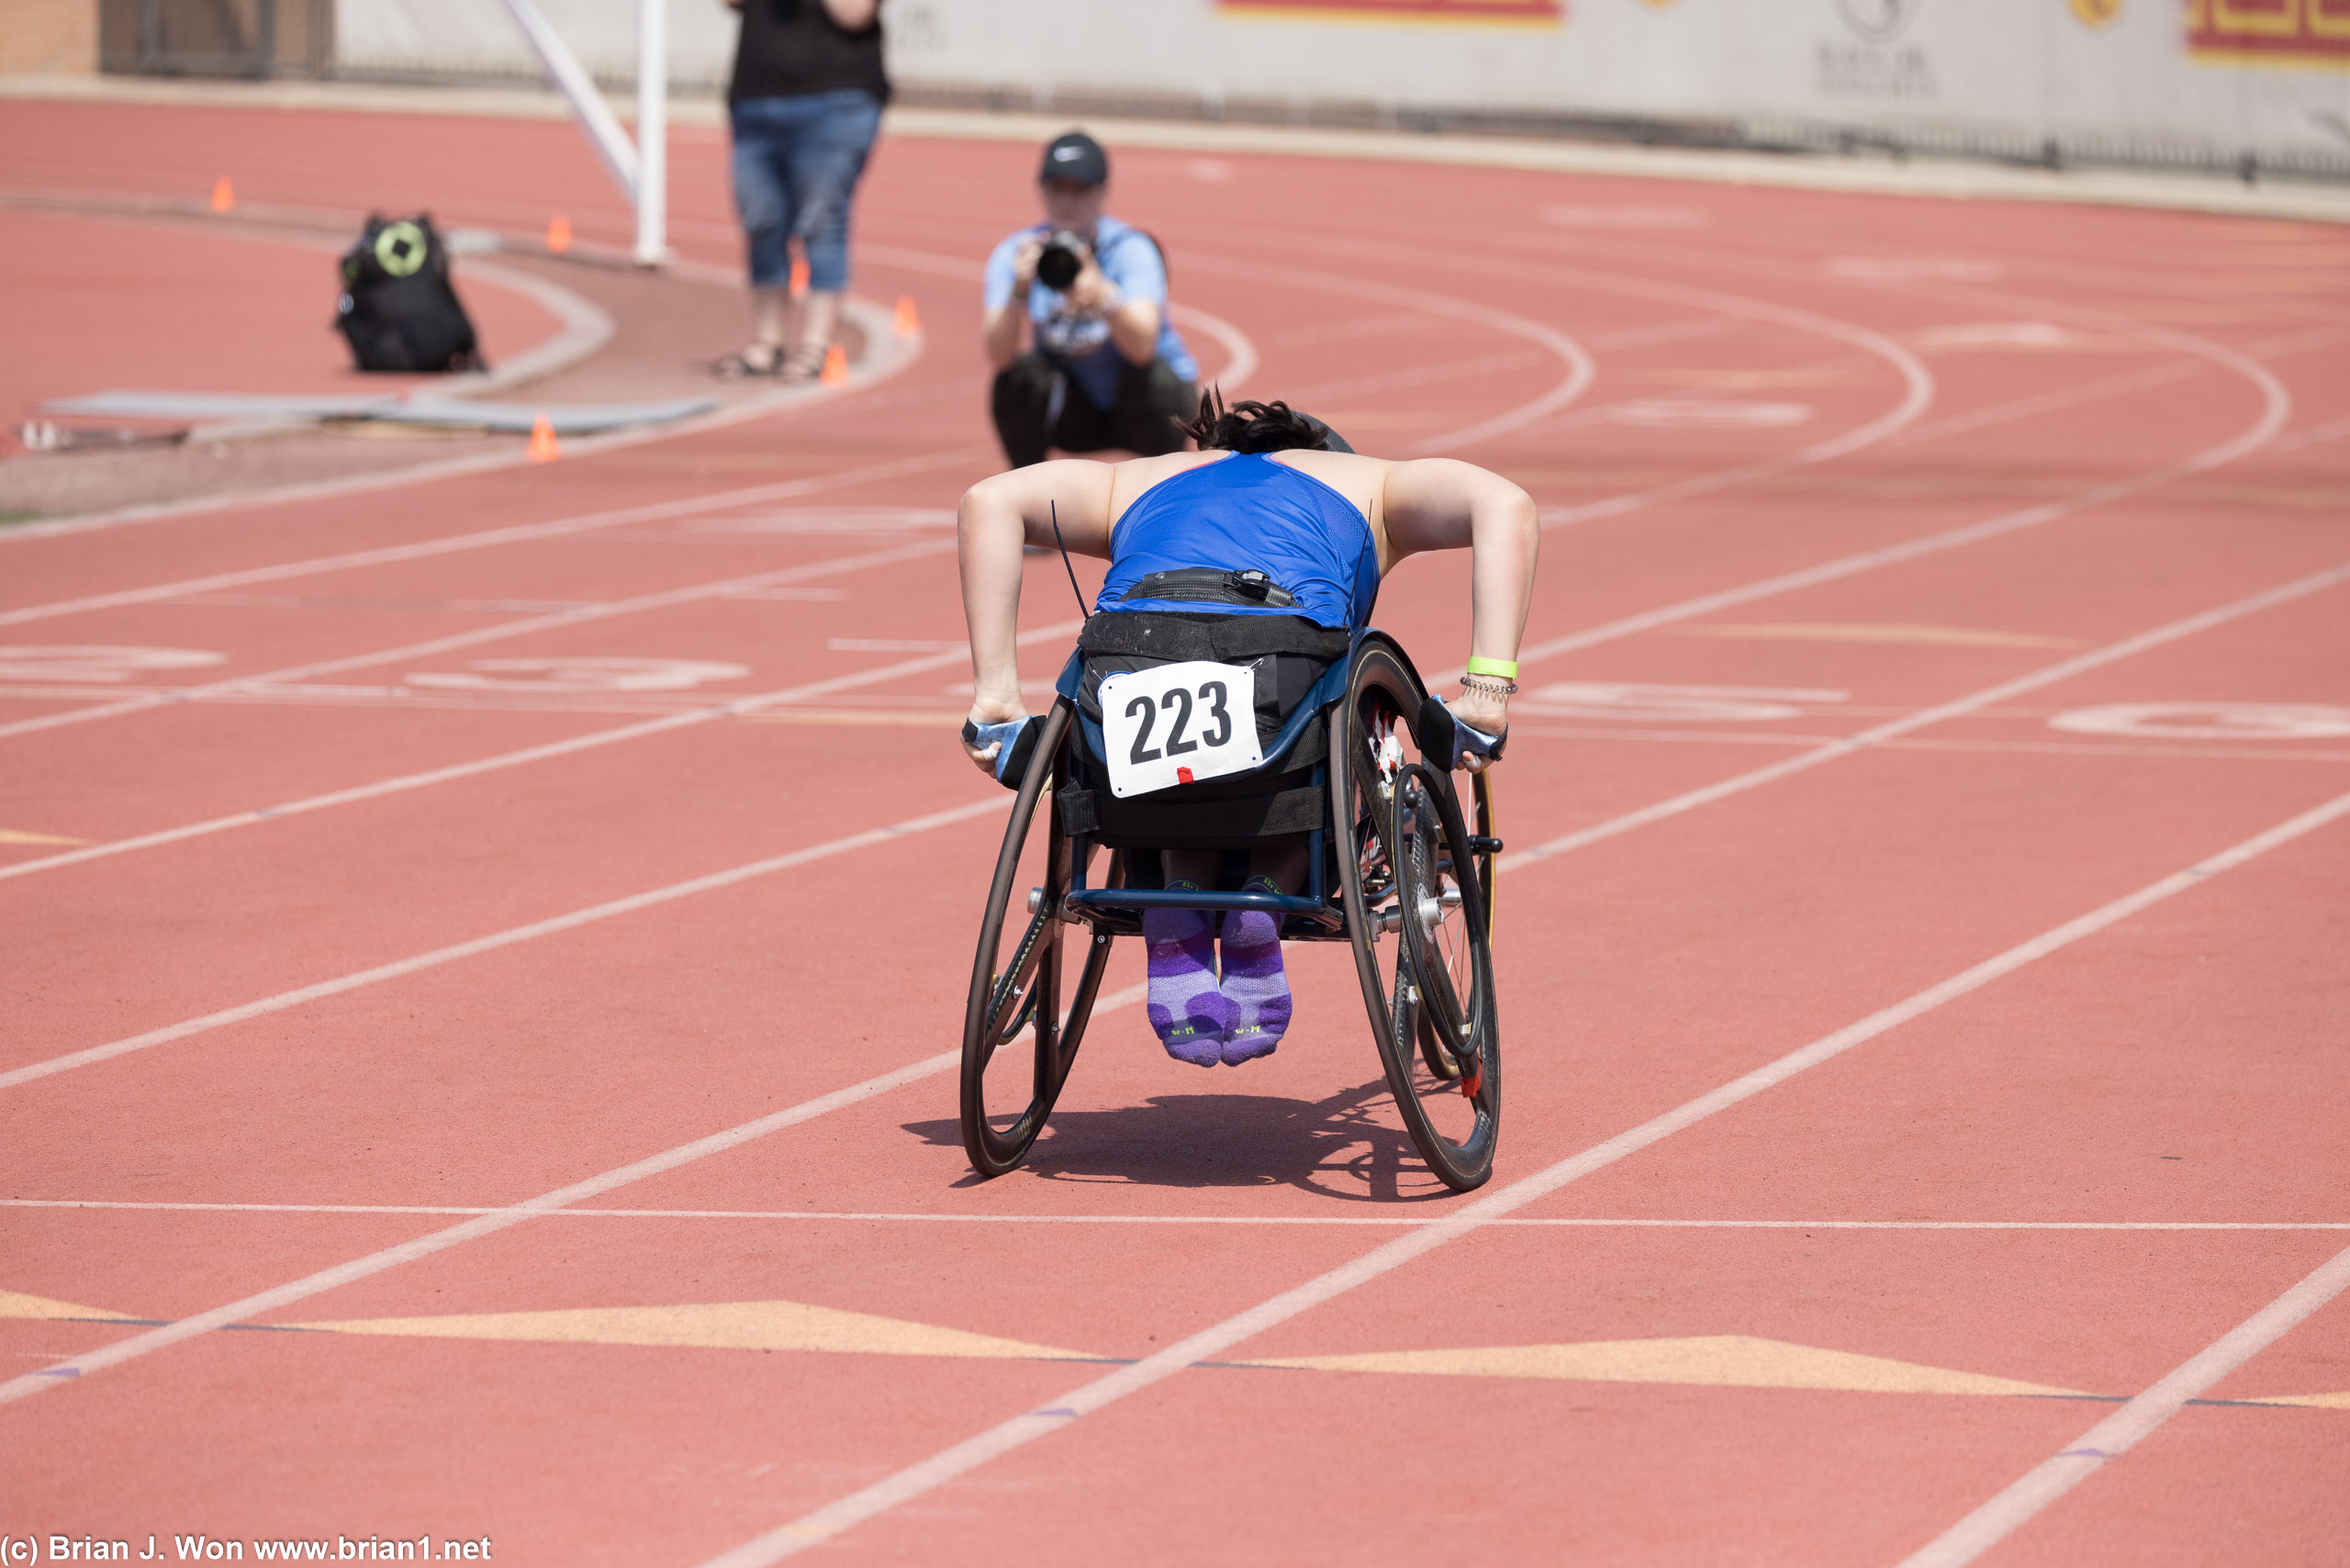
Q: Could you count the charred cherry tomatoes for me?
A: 0